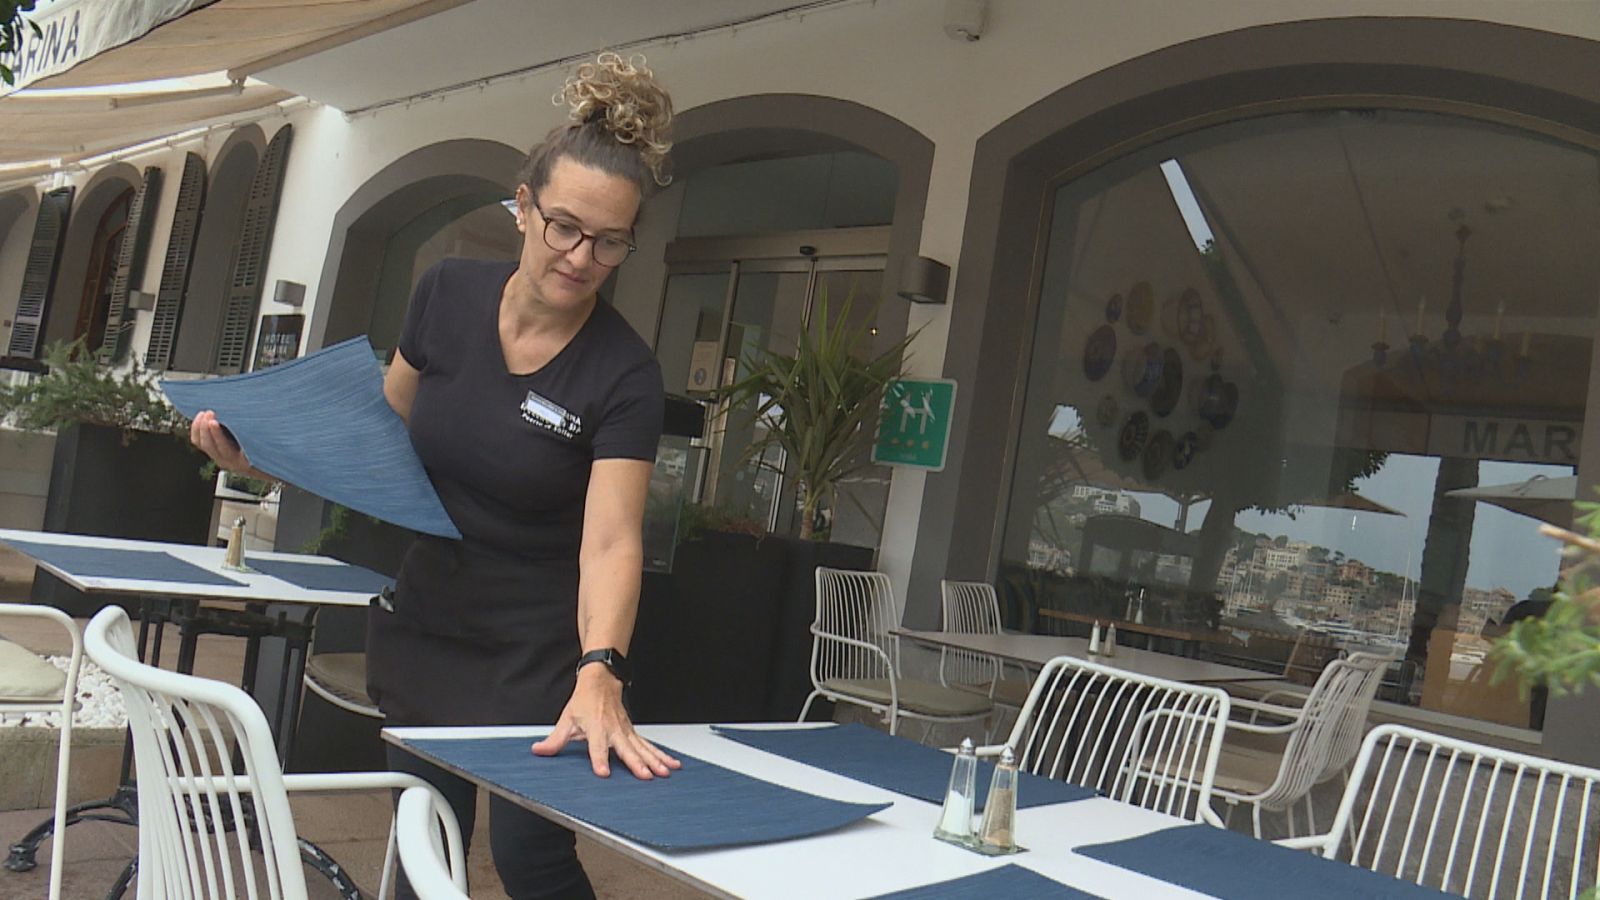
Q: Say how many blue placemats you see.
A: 7